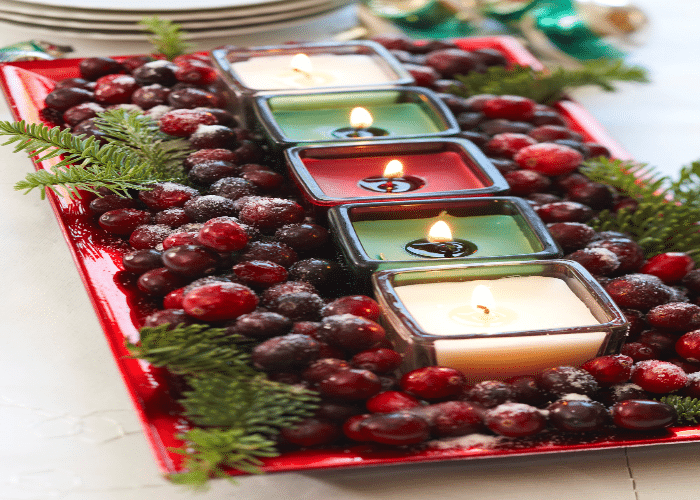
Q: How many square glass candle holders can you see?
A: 5